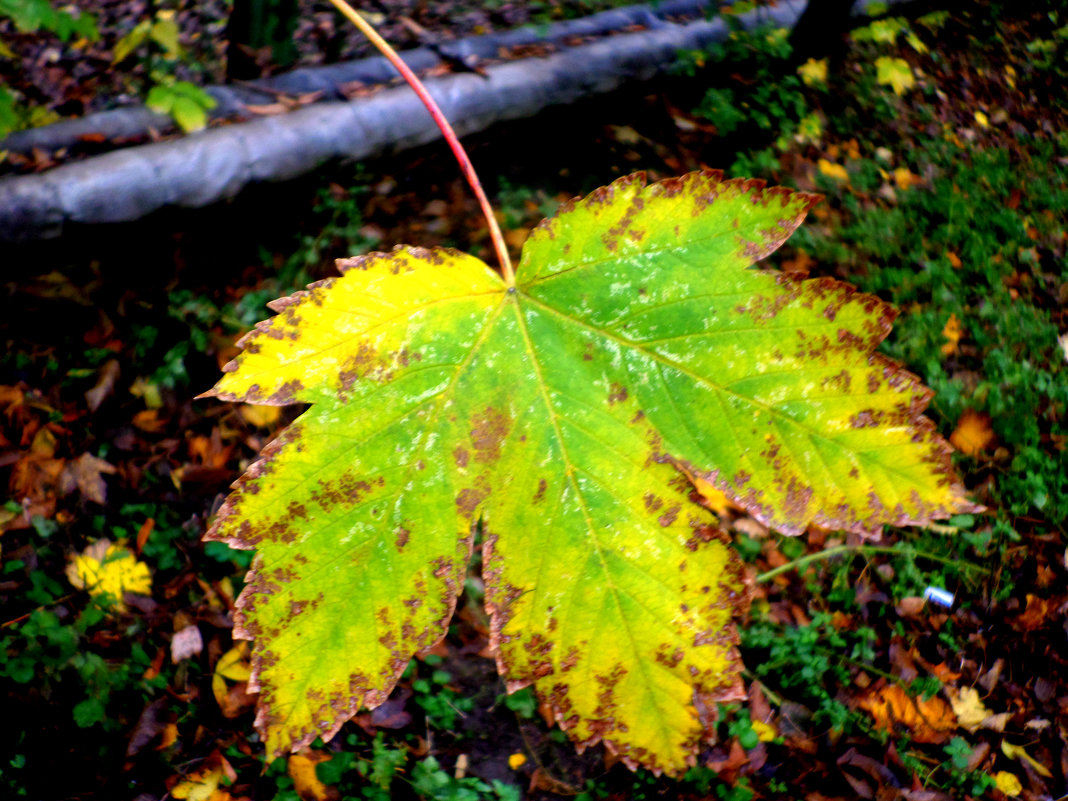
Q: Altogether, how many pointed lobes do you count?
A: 5